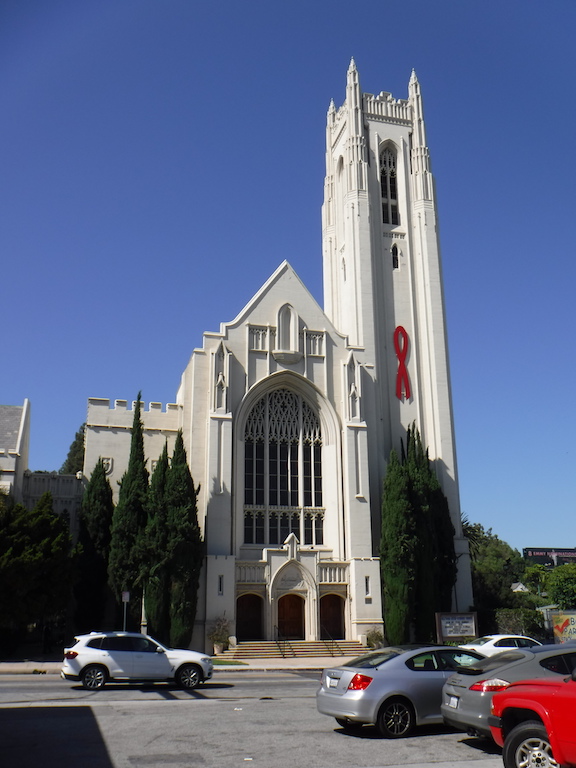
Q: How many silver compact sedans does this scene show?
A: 1